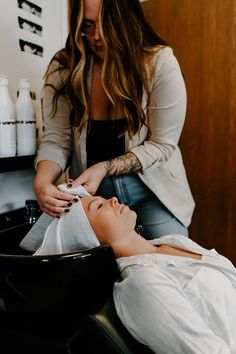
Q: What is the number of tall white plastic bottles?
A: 2